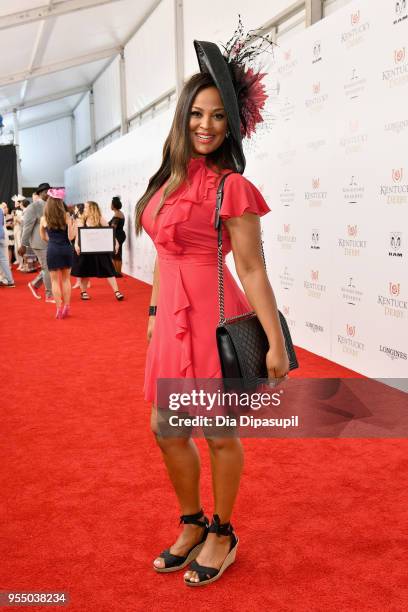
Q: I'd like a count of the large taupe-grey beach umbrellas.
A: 0